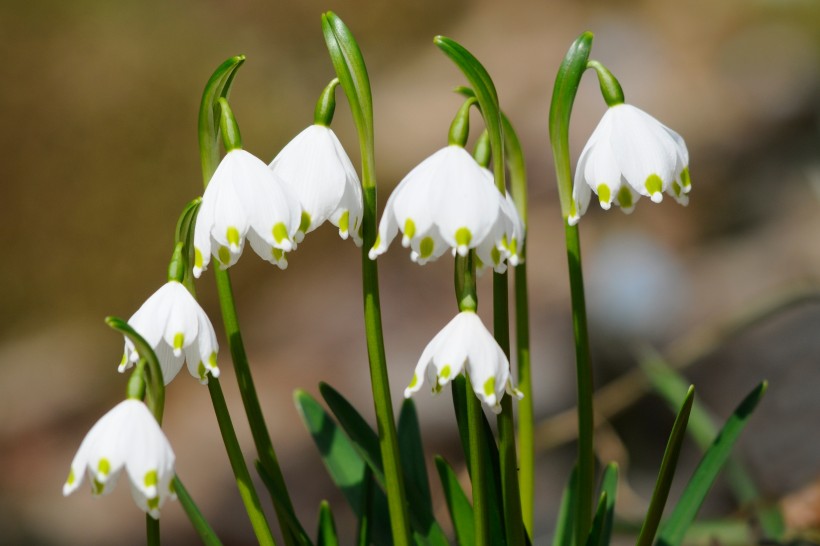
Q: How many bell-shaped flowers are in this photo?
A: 8